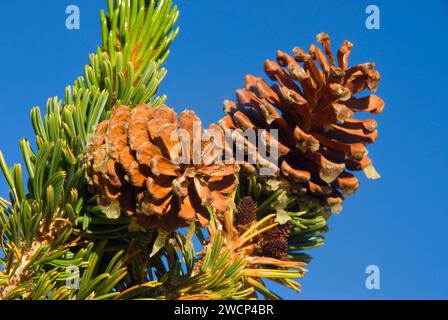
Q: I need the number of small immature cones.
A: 3